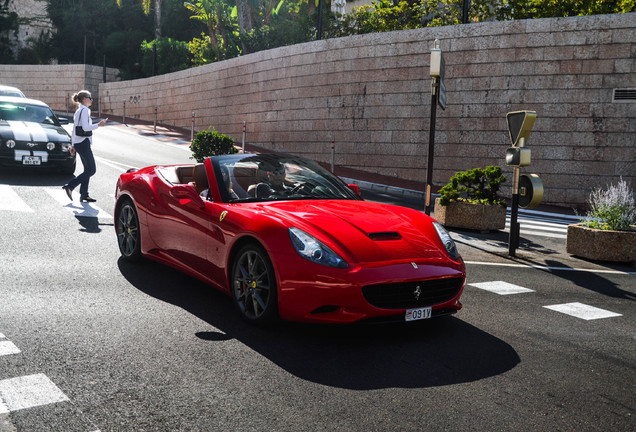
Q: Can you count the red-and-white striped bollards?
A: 7